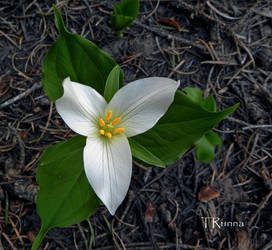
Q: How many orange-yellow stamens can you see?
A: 6